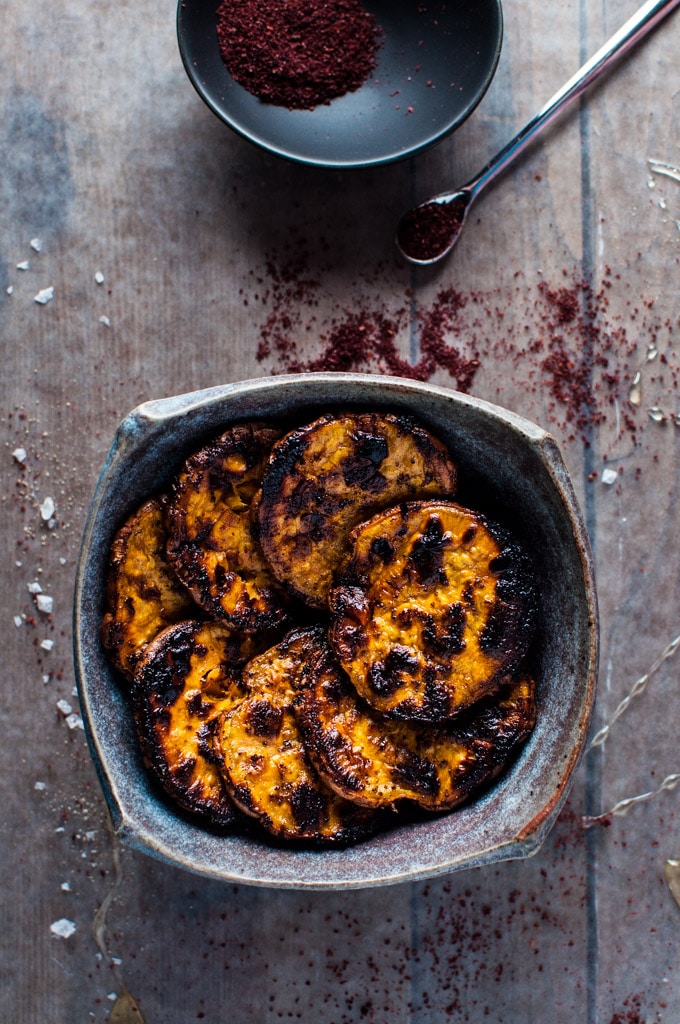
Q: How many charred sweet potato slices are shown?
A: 7